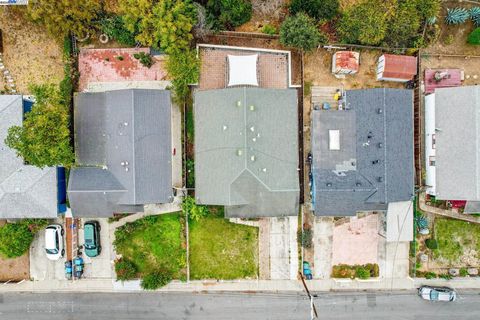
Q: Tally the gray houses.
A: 5